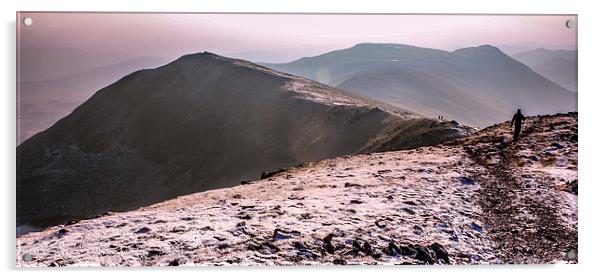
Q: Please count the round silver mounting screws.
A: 4